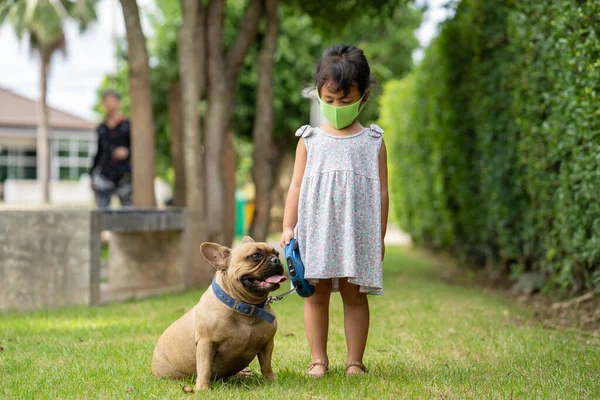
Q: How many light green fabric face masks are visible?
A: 1